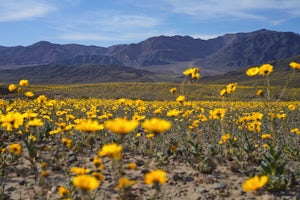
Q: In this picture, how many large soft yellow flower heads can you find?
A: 7